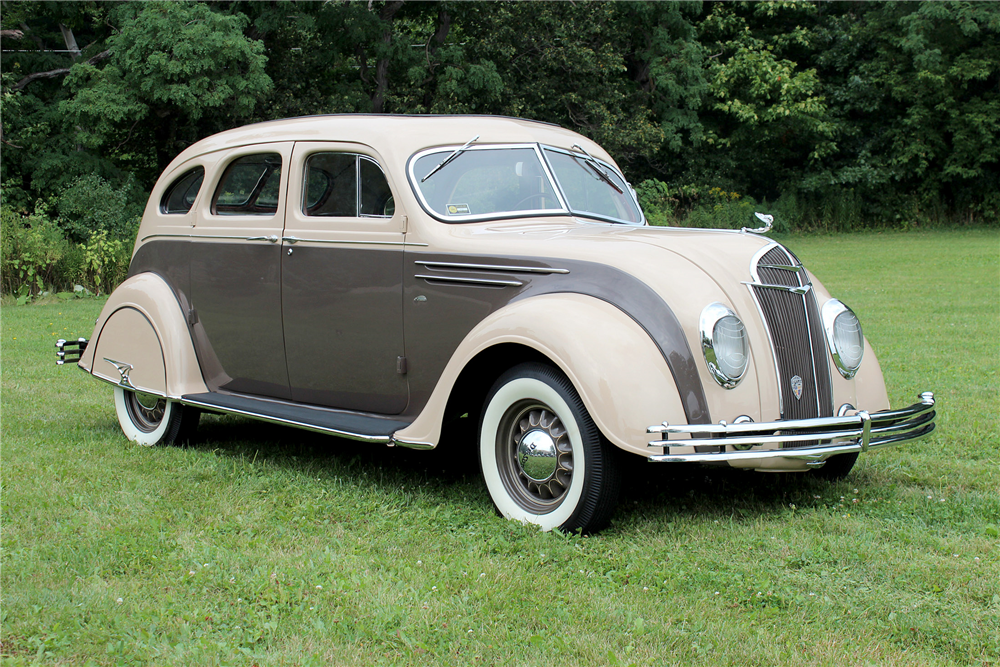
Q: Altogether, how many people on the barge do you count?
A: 0